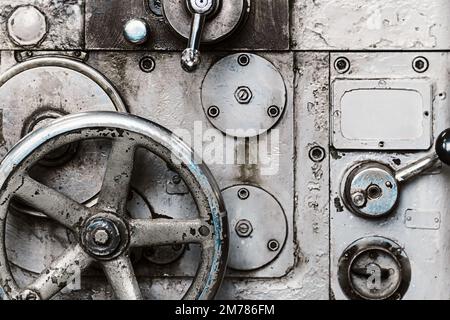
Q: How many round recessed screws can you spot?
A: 9